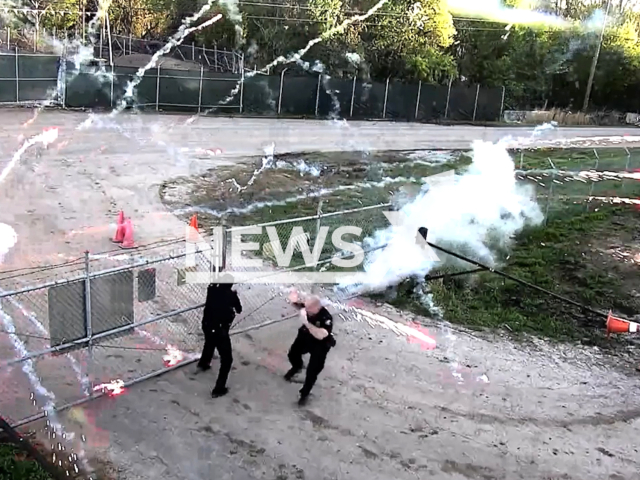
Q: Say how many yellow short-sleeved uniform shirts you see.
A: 0